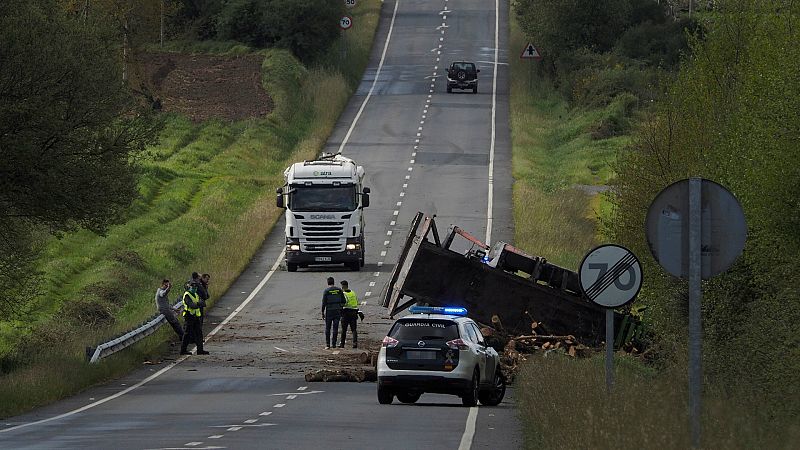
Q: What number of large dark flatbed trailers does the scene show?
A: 1